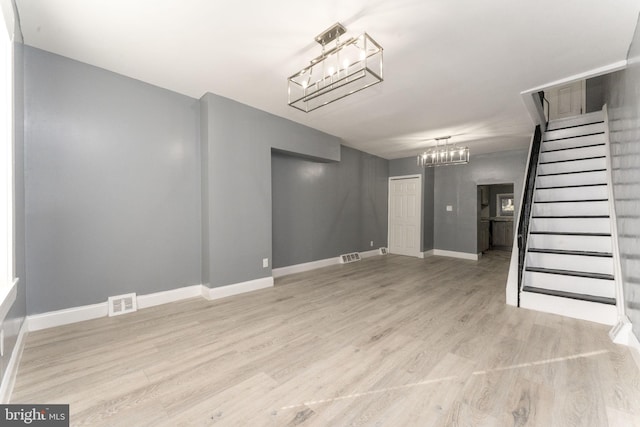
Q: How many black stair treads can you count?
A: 12